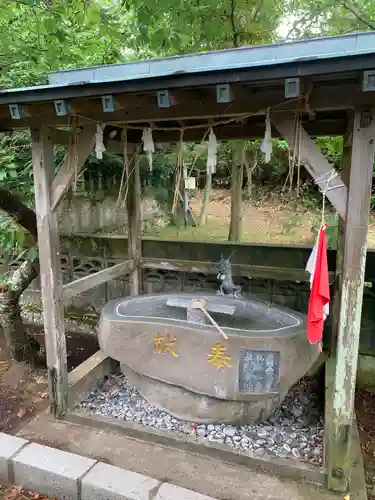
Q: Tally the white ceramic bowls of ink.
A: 0